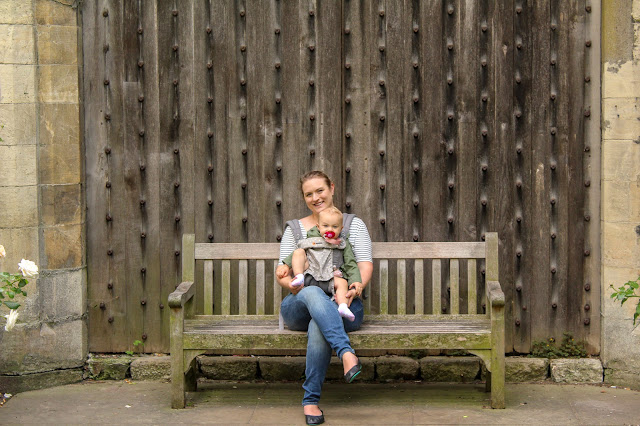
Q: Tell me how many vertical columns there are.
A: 15